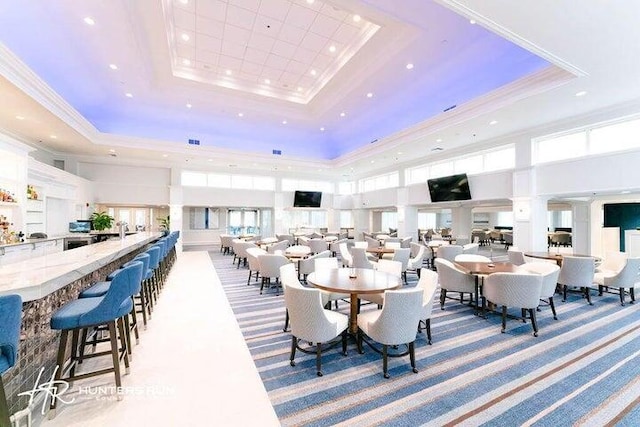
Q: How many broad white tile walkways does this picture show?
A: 1